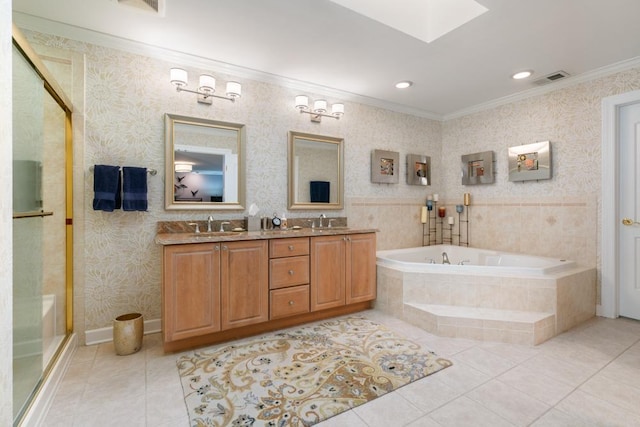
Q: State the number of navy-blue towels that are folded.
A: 2